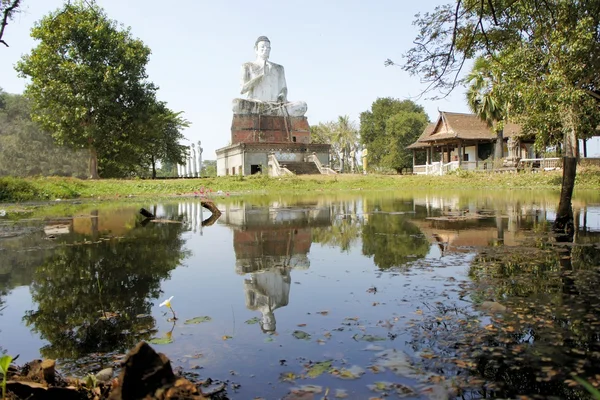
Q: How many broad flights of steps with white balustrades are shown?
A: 1